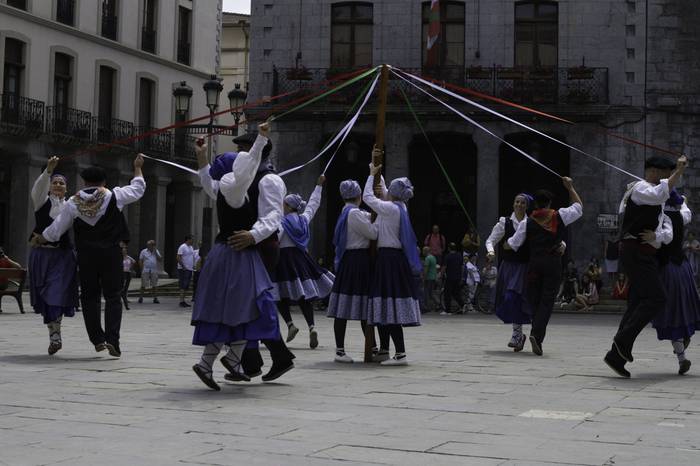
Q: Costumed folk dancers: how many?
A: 11